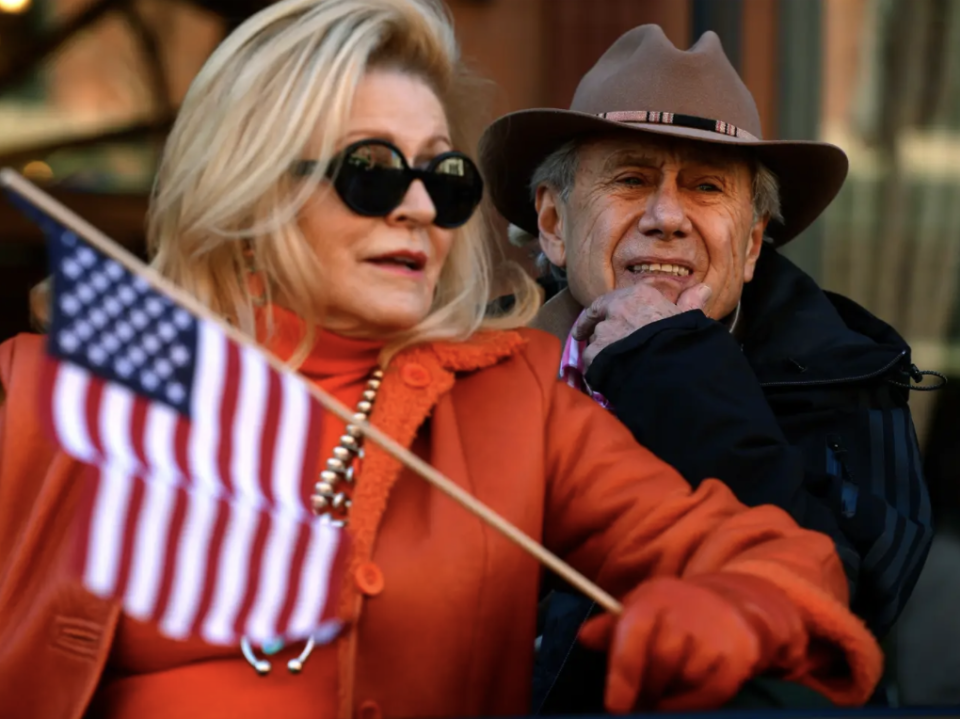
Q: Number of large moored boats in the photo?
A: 0